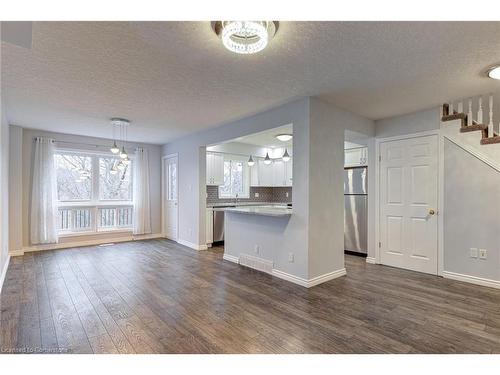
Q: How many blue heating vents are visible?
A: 0